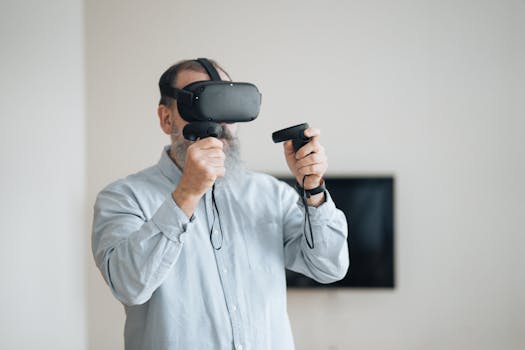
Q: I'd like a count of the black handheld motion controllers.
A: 2